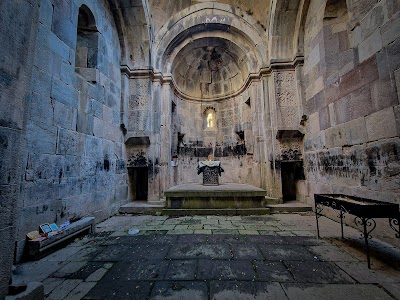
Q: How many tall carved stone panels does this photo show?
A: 2